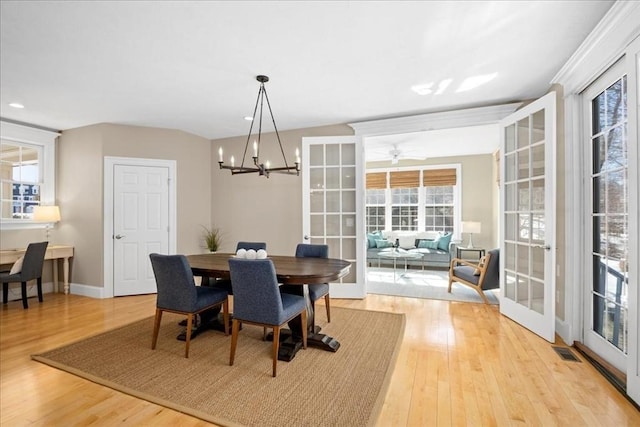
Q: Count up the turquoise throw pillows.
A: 4